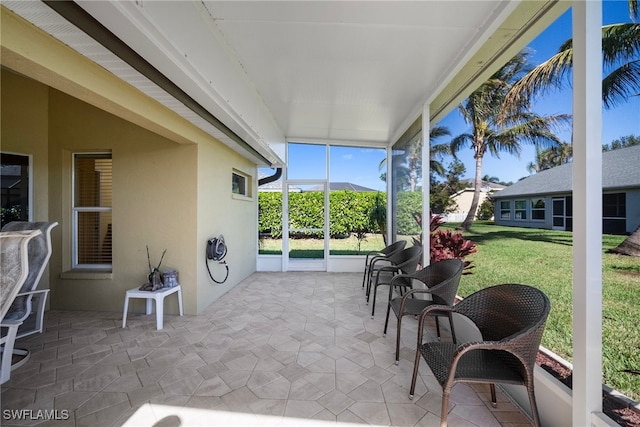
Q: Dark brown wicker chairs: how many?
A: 4